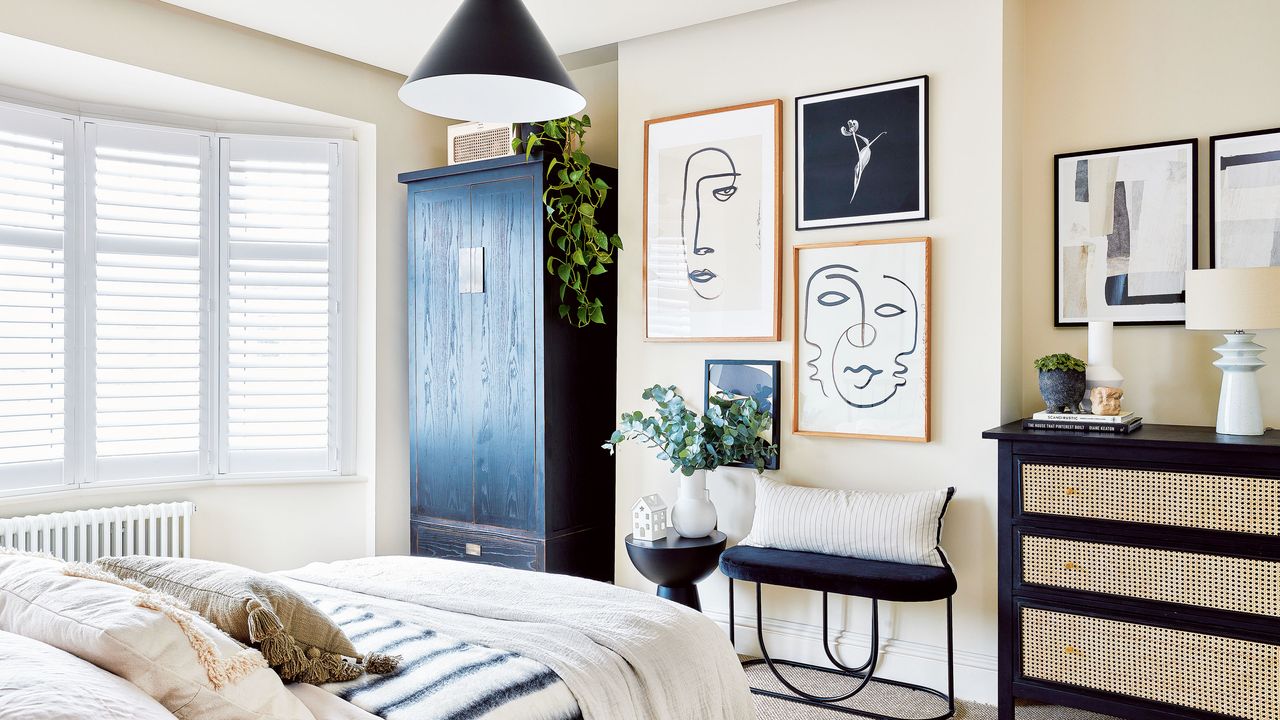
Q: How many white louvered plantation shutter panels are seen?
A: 3